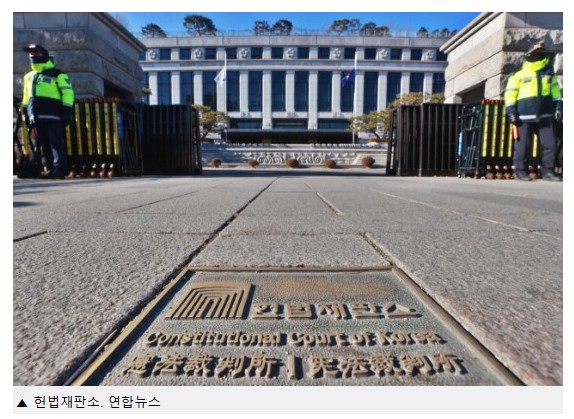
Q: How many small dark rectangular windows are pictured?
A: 14